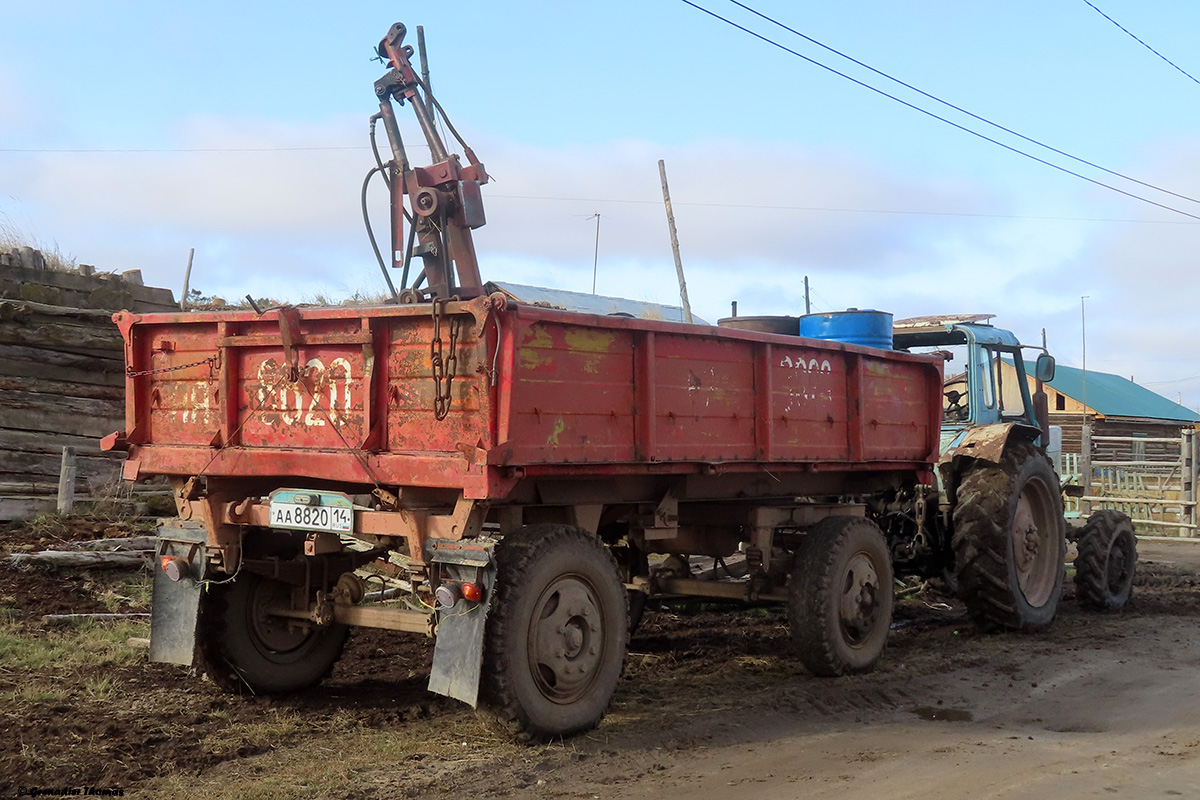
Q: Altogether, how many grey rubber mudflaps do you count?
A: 2